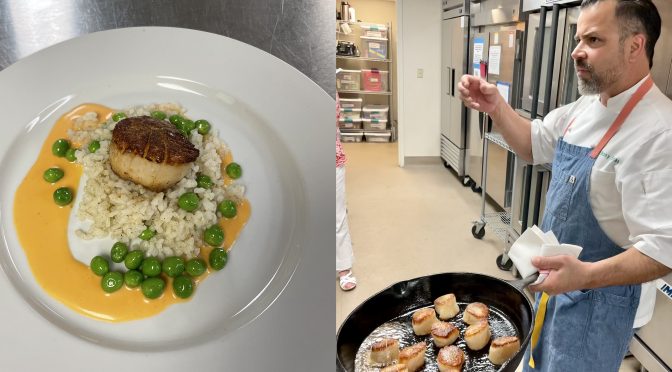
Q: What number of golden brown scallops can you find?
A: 11